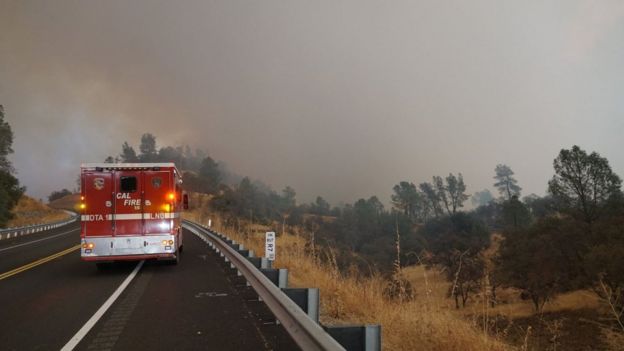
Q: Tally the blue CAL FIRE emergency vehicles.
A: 0